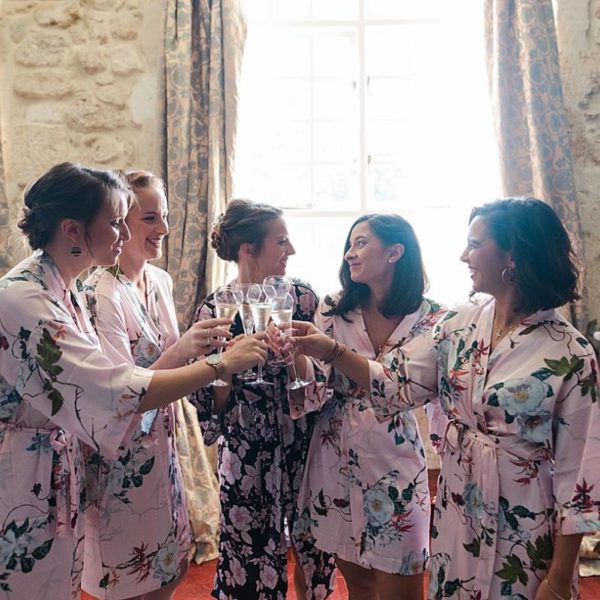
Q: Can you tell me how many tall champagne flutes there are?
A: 5